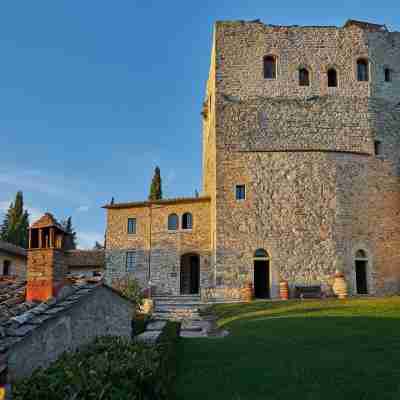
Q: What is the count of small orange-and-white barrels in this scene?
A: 3